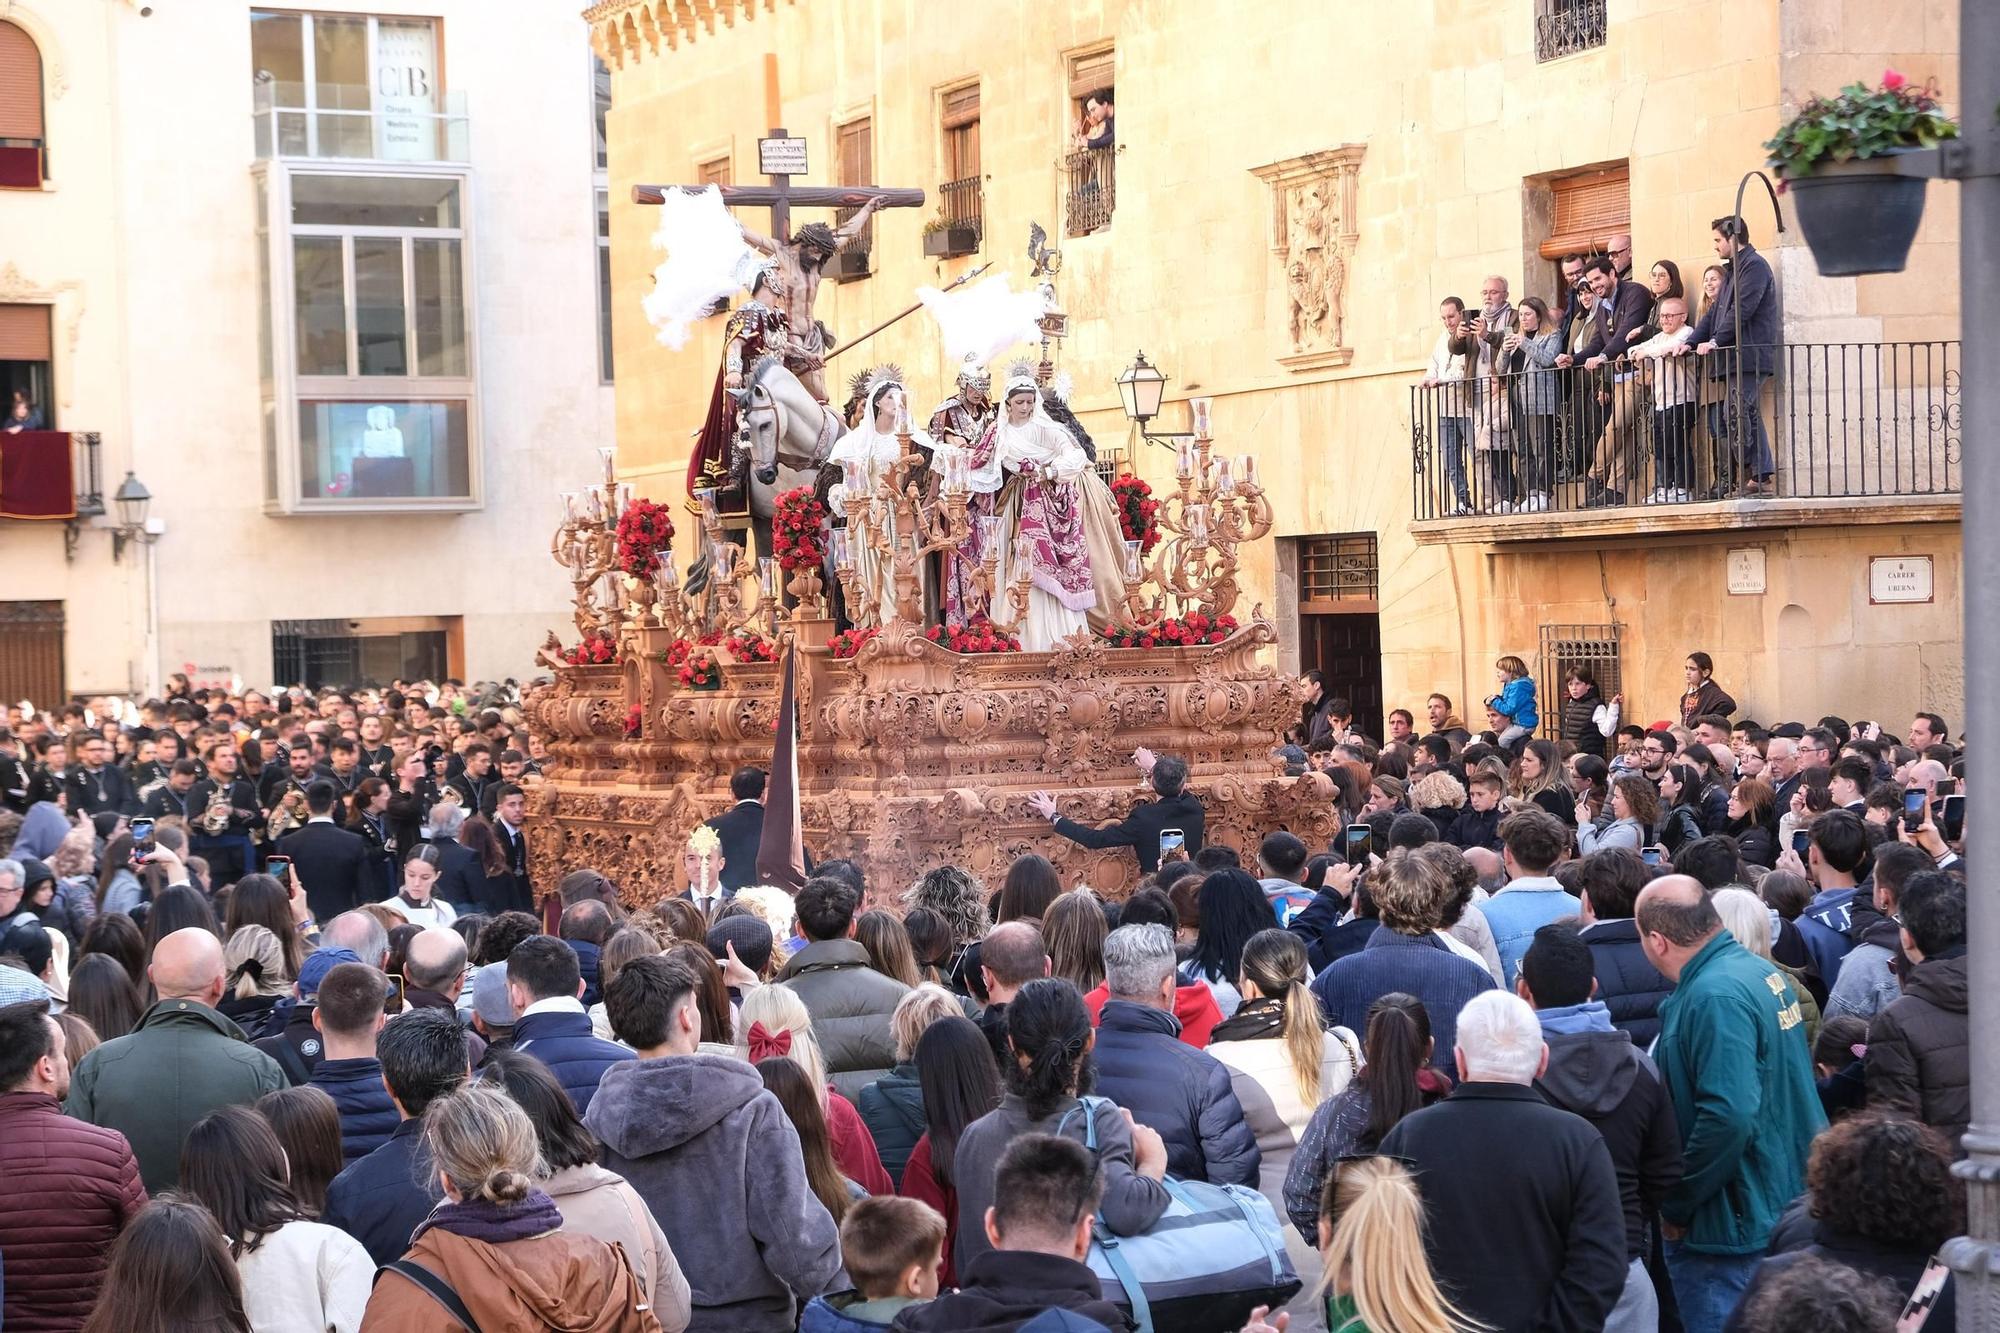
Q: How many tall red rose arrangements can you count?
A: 3